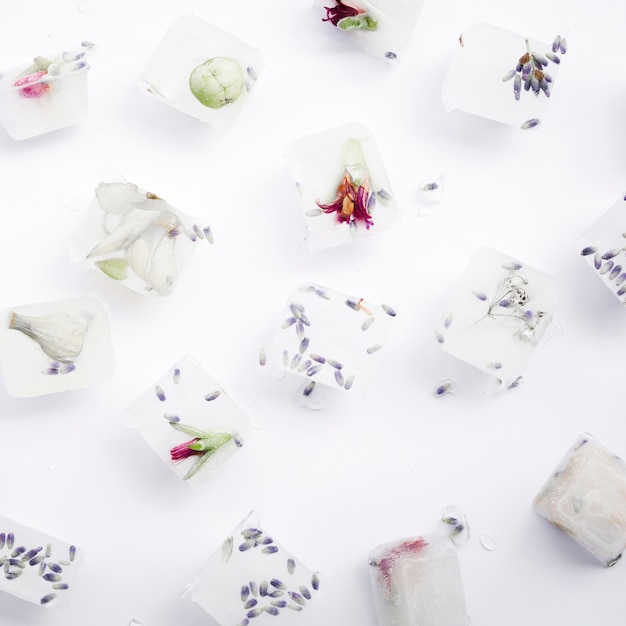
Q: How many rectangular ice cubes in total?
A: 15